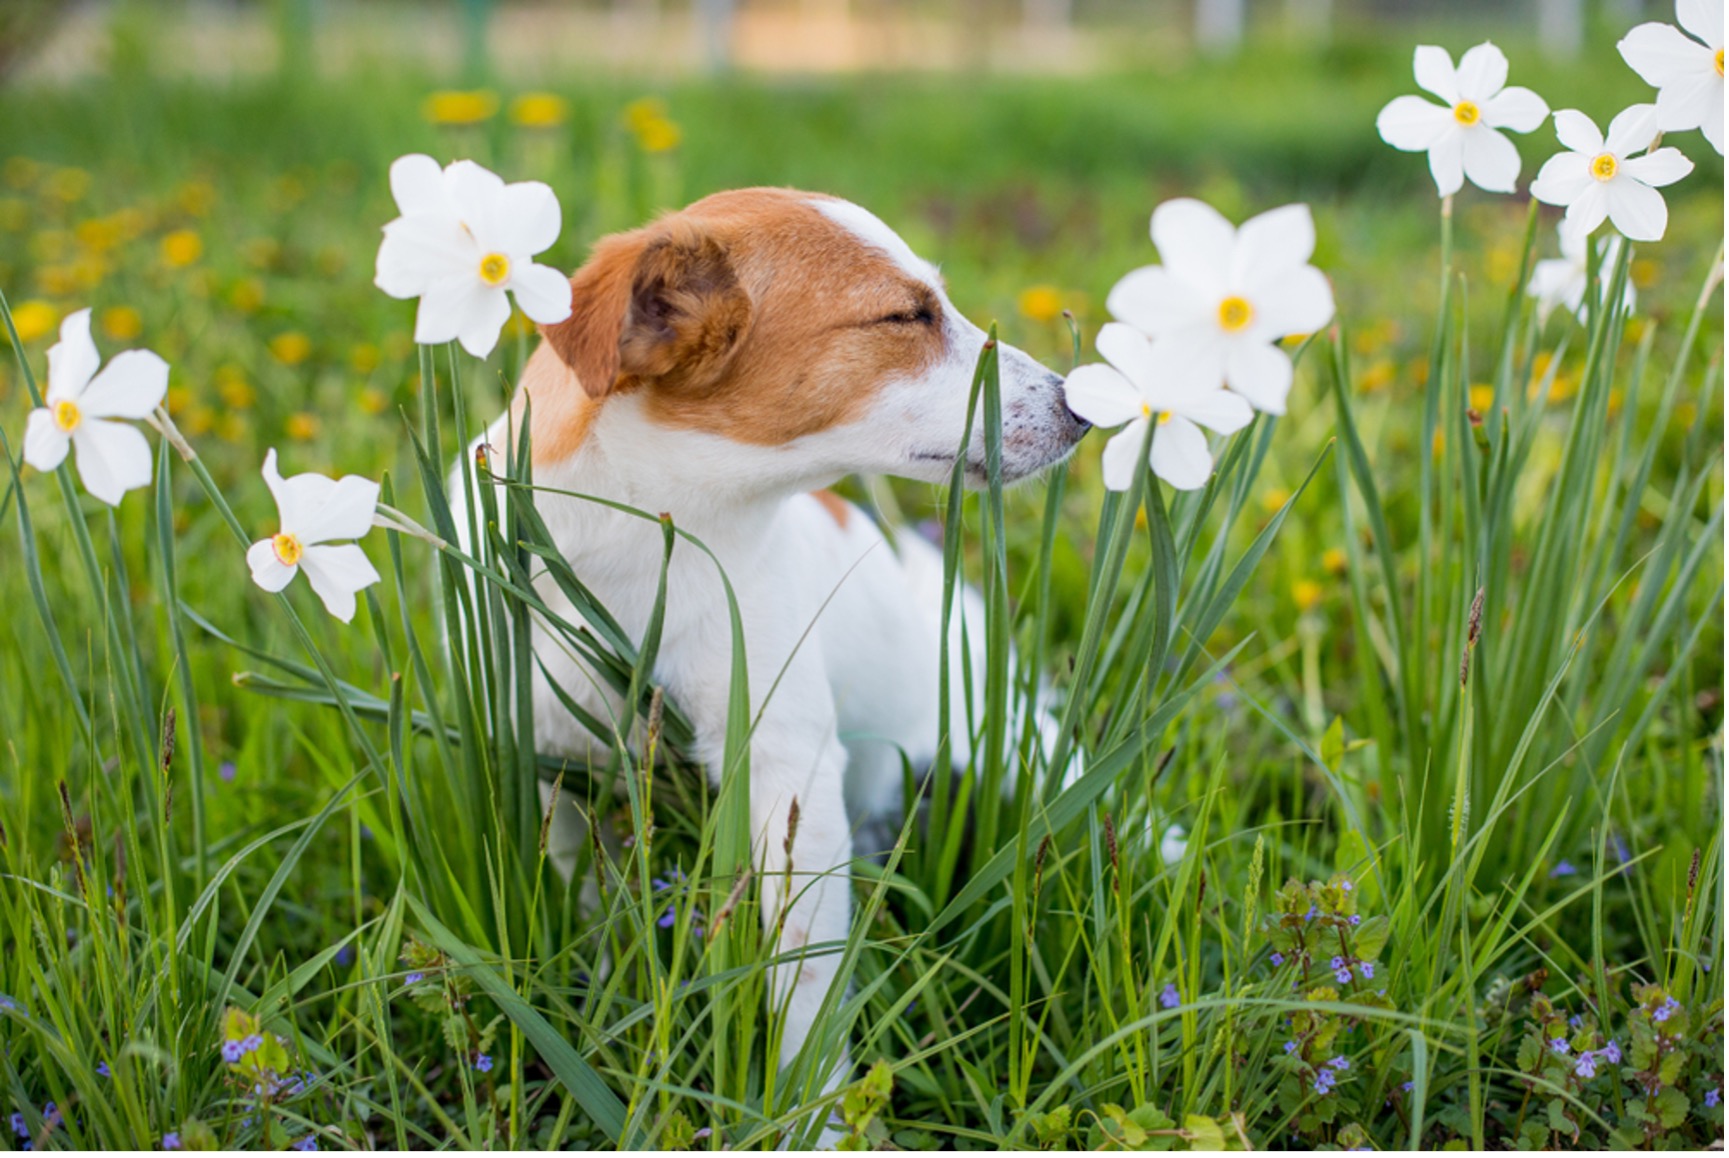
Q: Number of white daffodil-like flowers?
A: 9